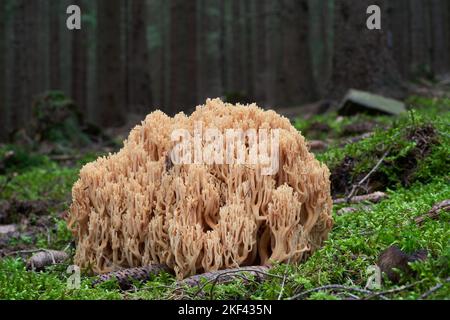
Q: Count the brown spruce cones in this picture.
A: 3